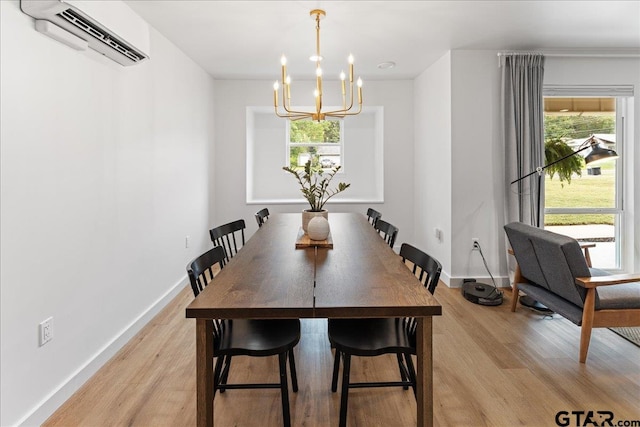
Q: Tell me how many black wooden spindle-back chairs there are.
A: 6